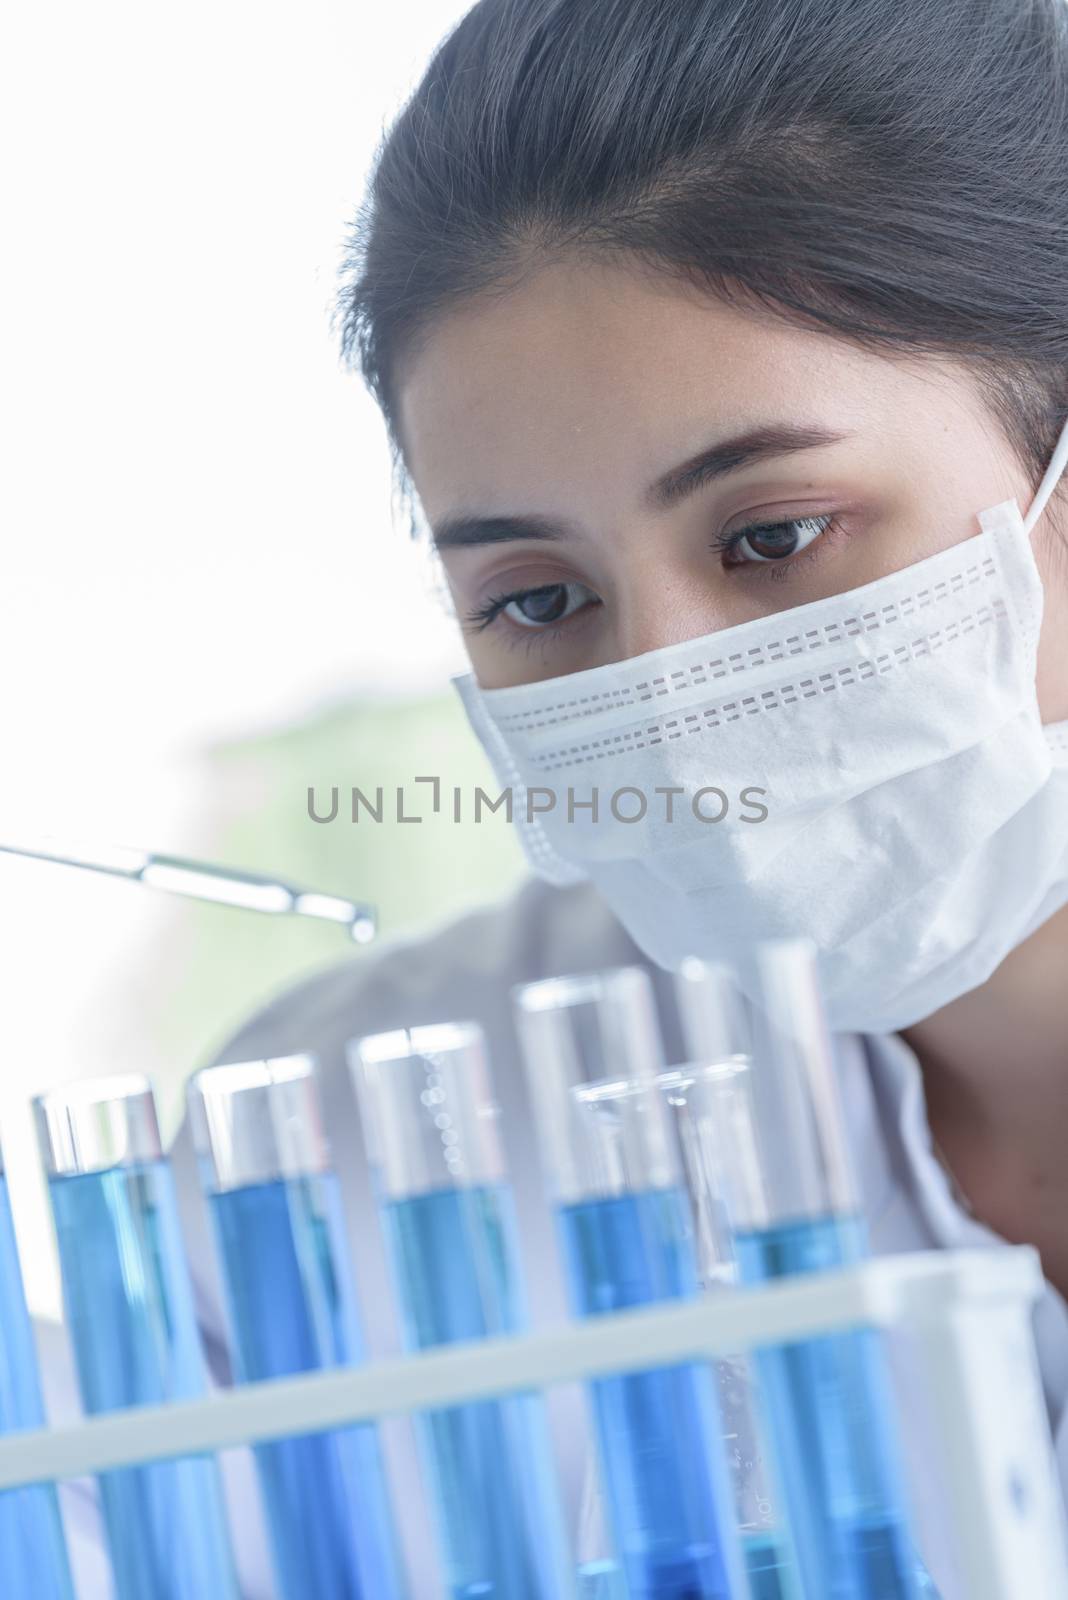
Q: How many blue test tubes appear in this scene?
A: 6